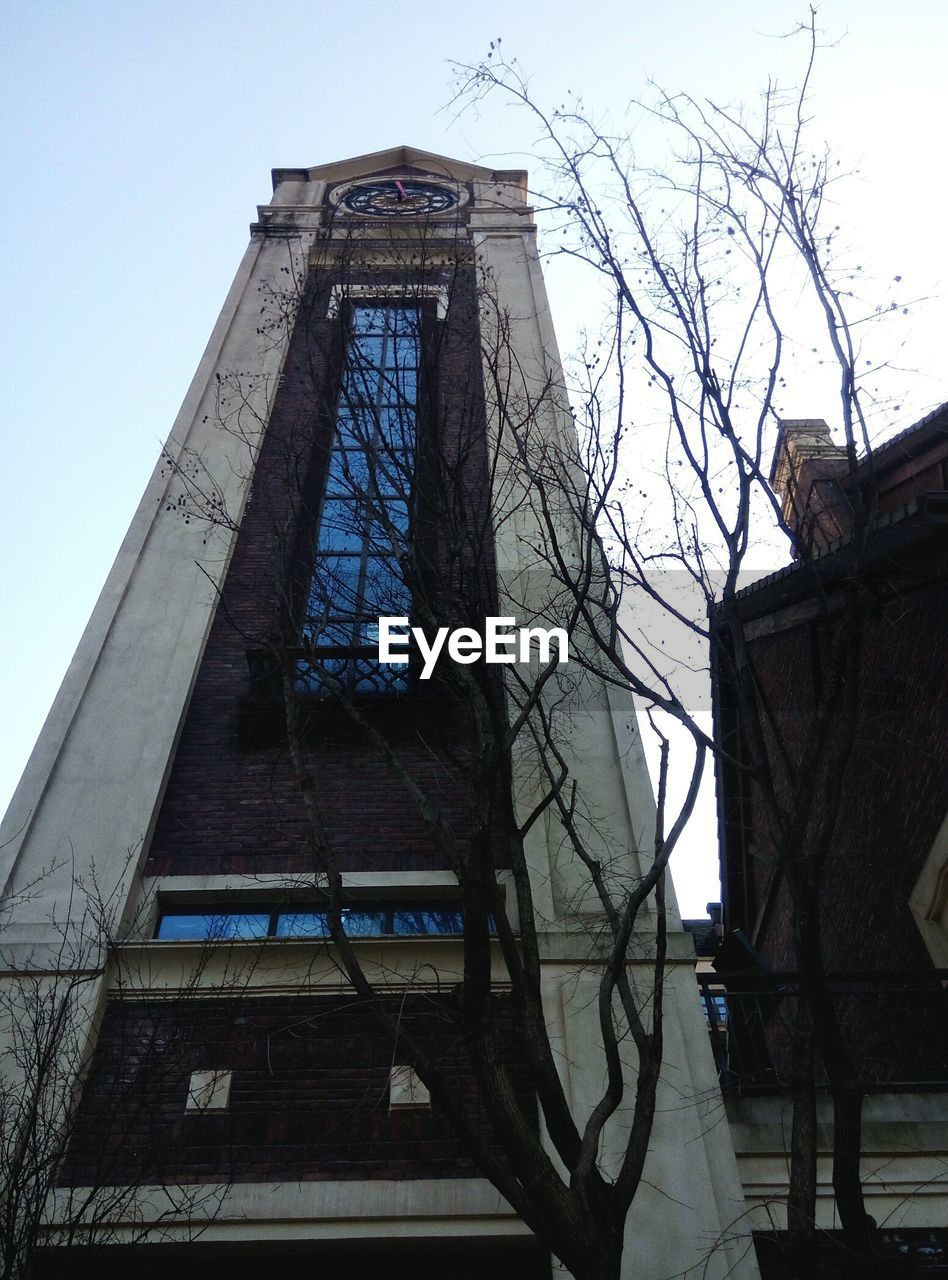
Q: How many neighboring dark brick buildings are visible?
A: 1